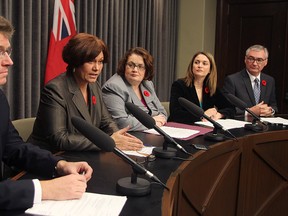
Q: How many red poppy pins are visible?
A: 4